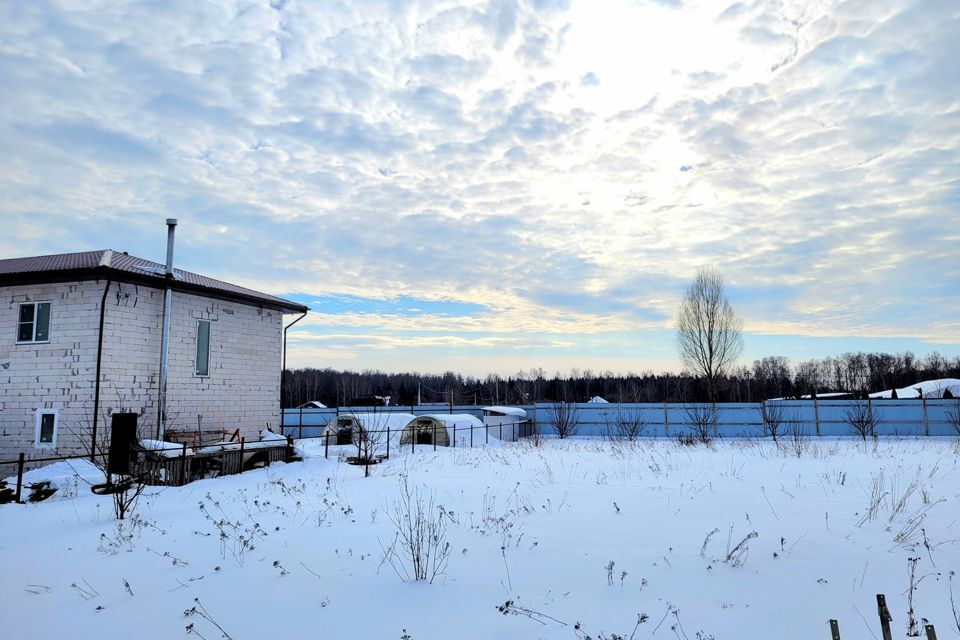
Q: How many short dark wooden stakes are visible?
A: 3